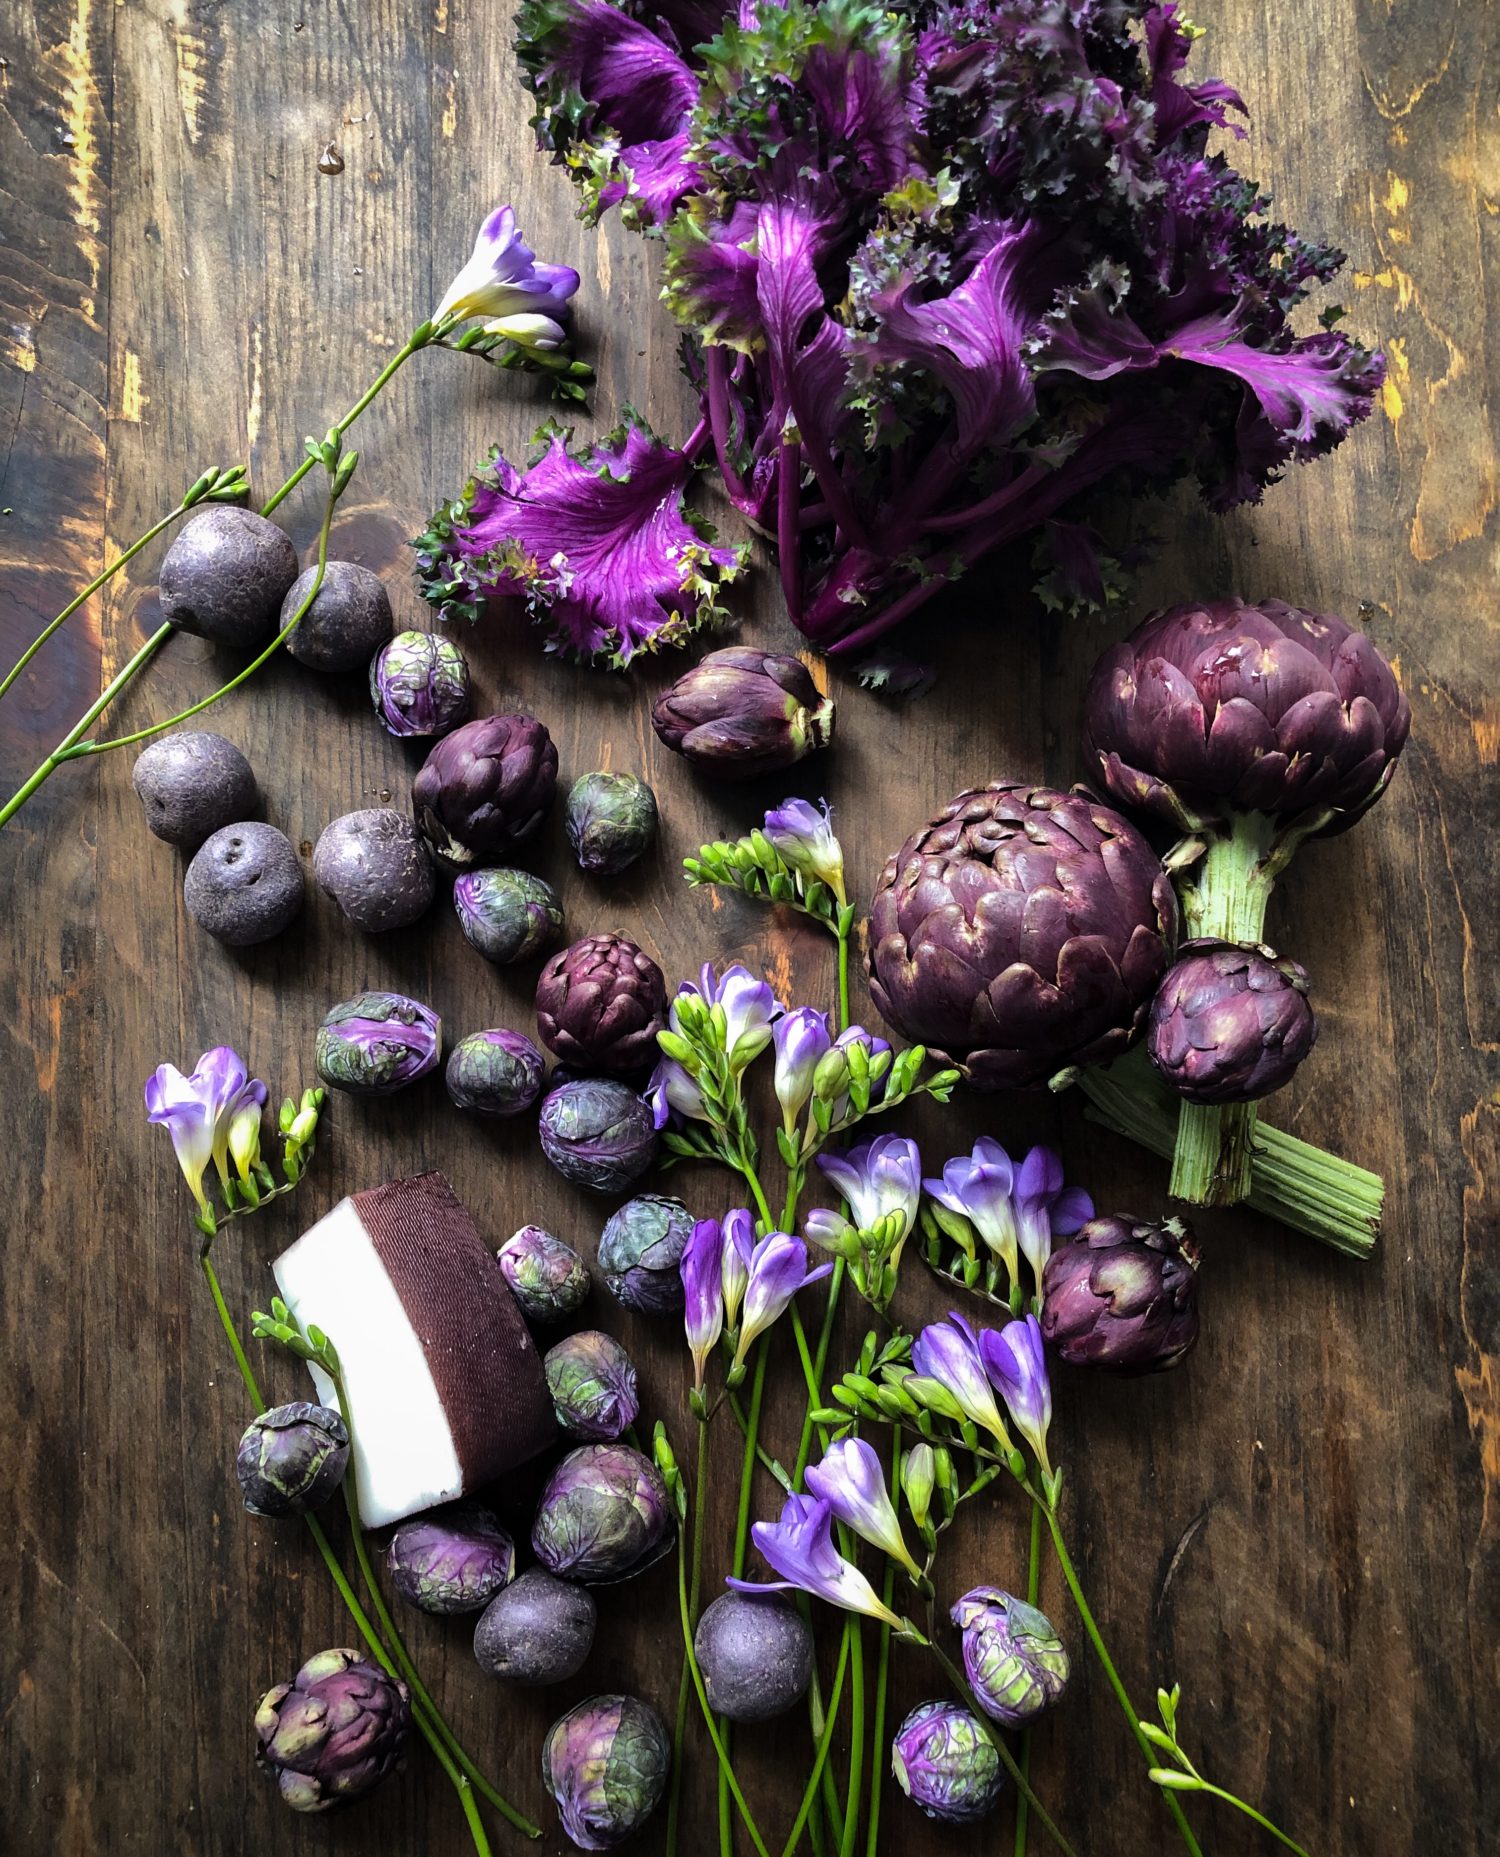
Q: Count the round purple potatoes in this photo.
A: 7